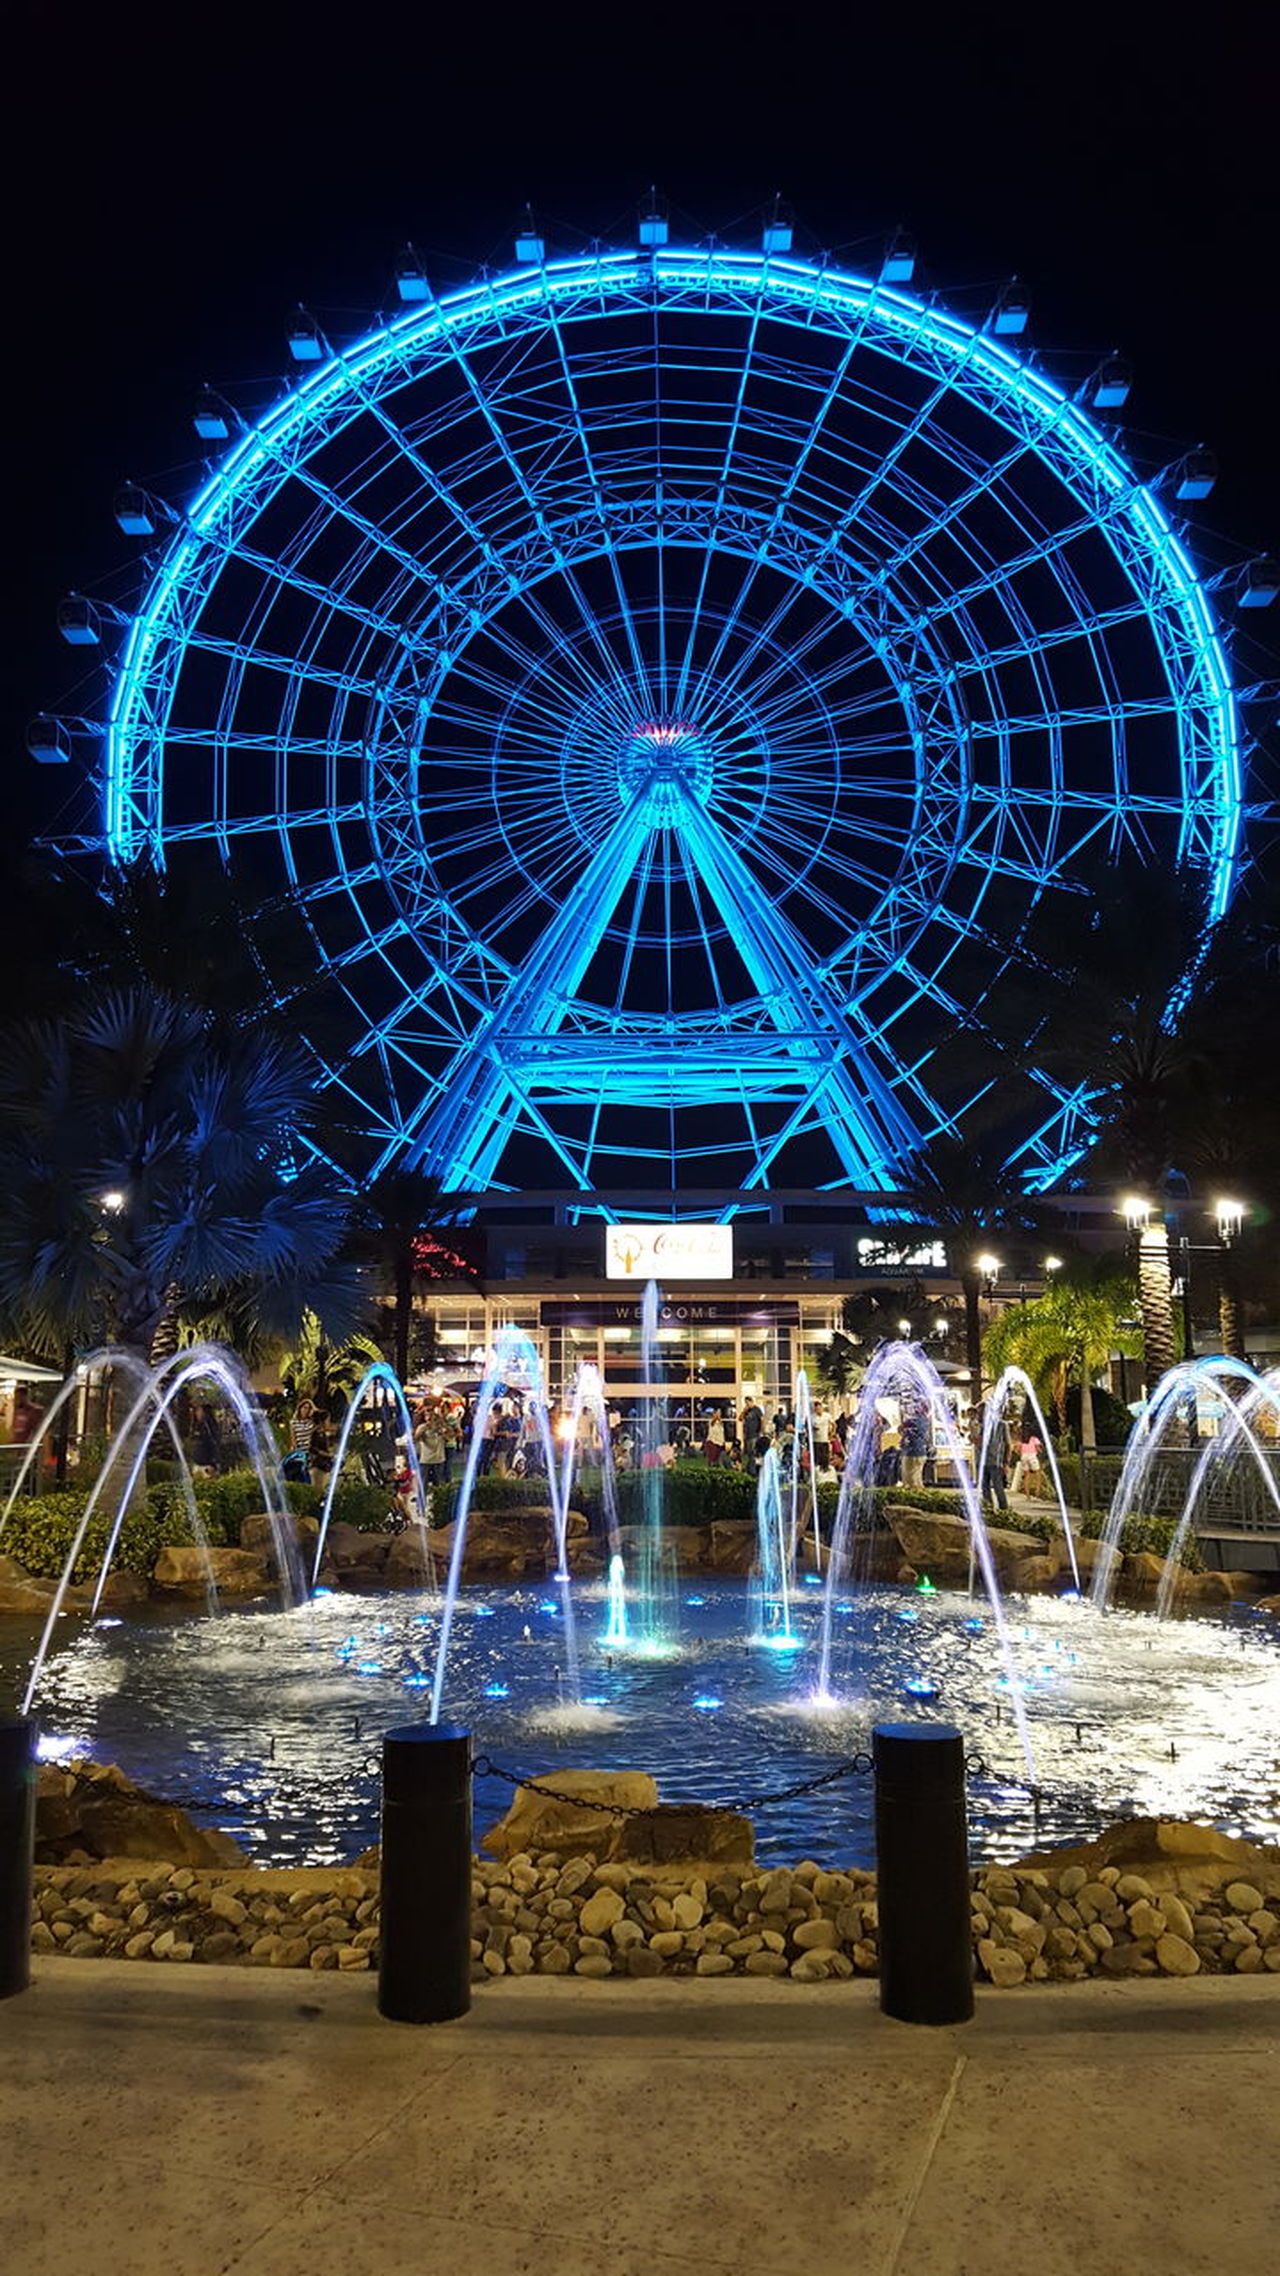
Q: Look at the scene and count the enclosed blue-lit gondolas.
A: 14